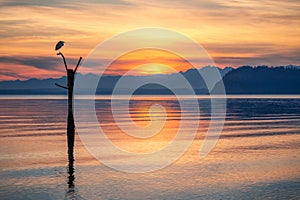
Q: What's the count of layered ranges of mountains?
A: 2